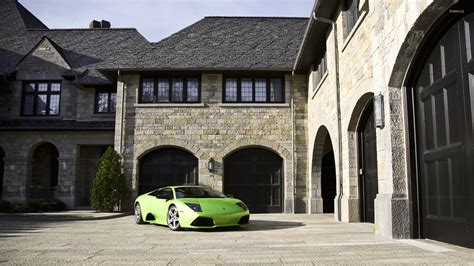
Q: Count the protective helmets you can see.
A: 0